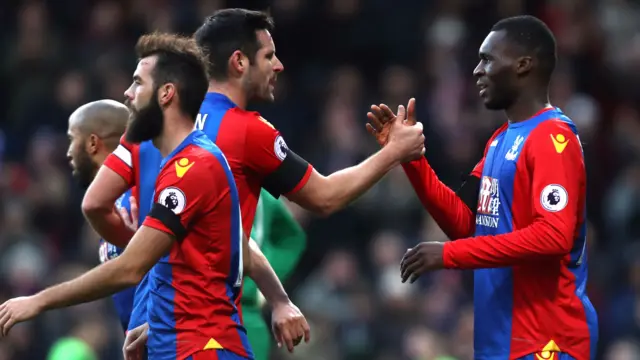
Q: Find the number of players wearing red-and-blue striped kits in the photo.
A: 4